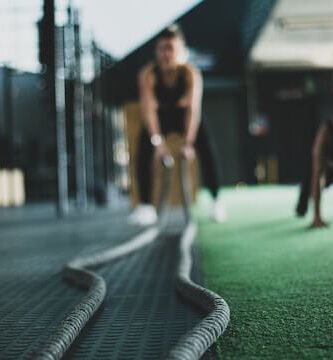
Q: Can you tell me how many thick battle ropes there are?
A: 2